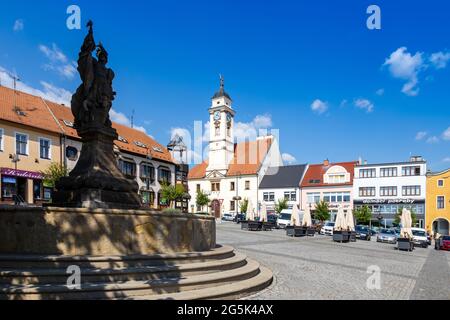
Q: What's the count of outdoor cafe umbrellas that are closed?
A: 8